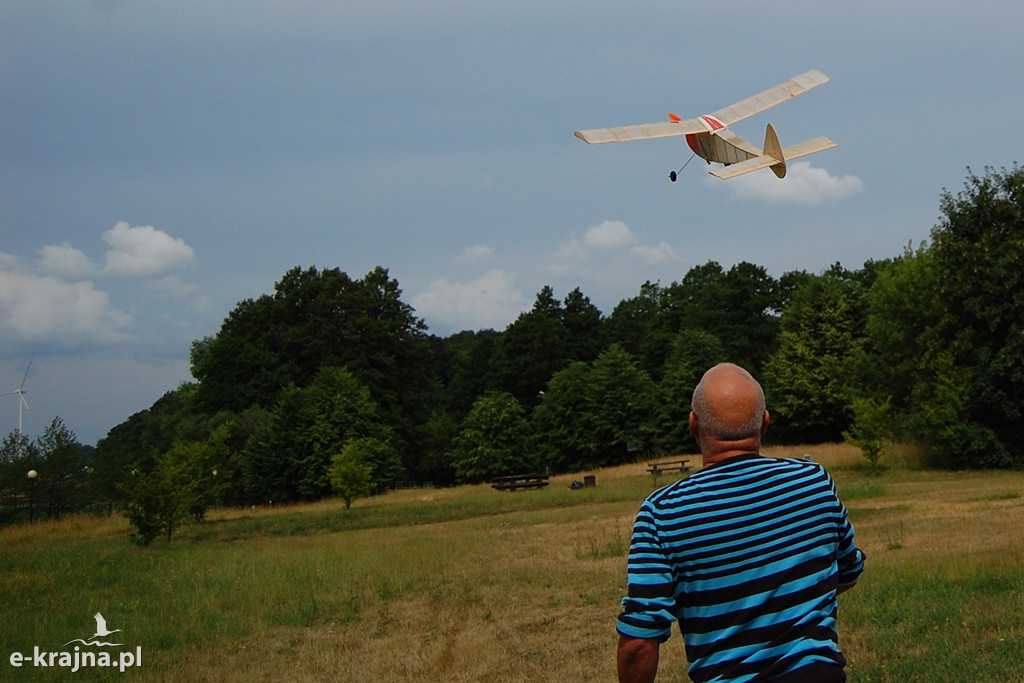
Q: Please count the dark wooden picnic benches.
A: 2